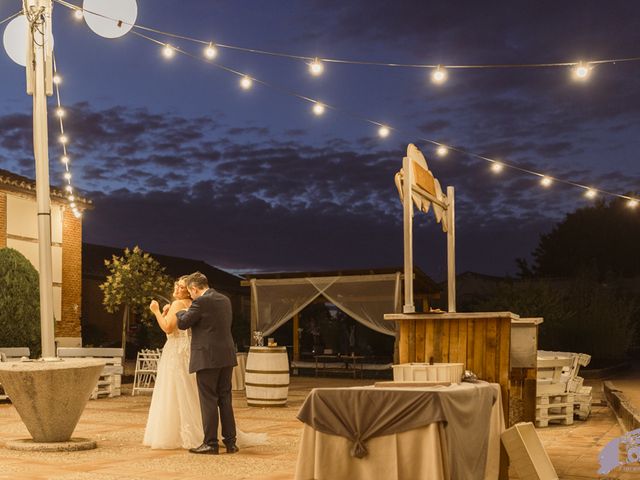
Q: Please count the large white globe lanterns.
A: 2